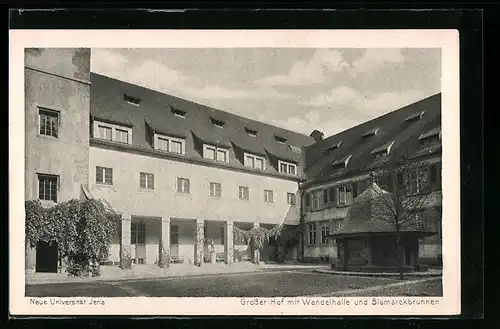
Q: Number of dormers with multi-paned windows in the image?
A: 5